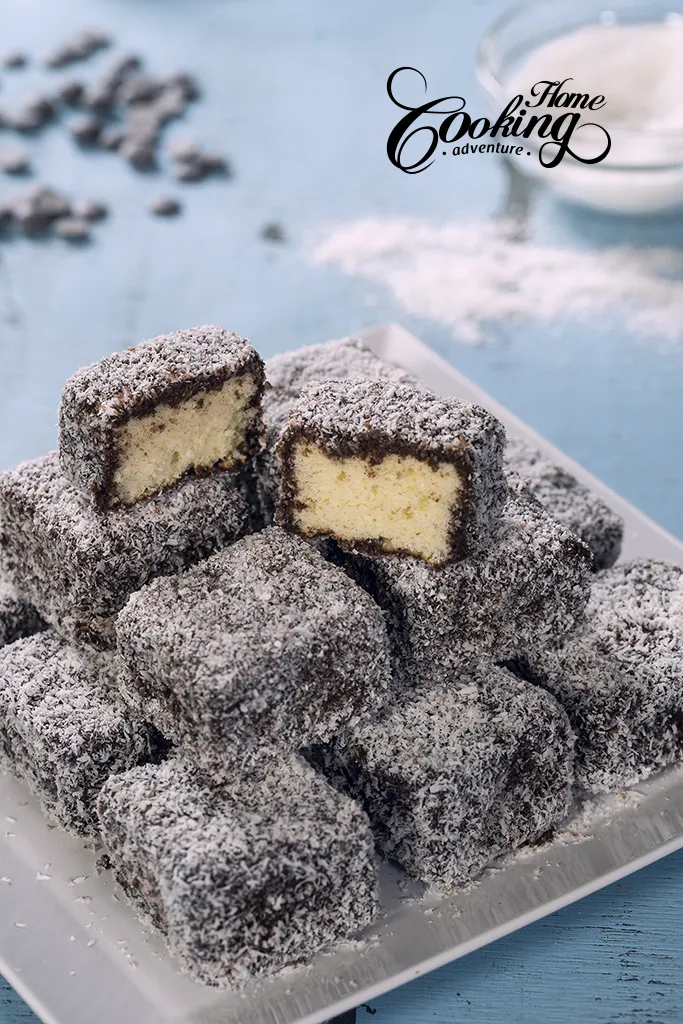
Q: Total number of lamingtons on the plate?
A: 12